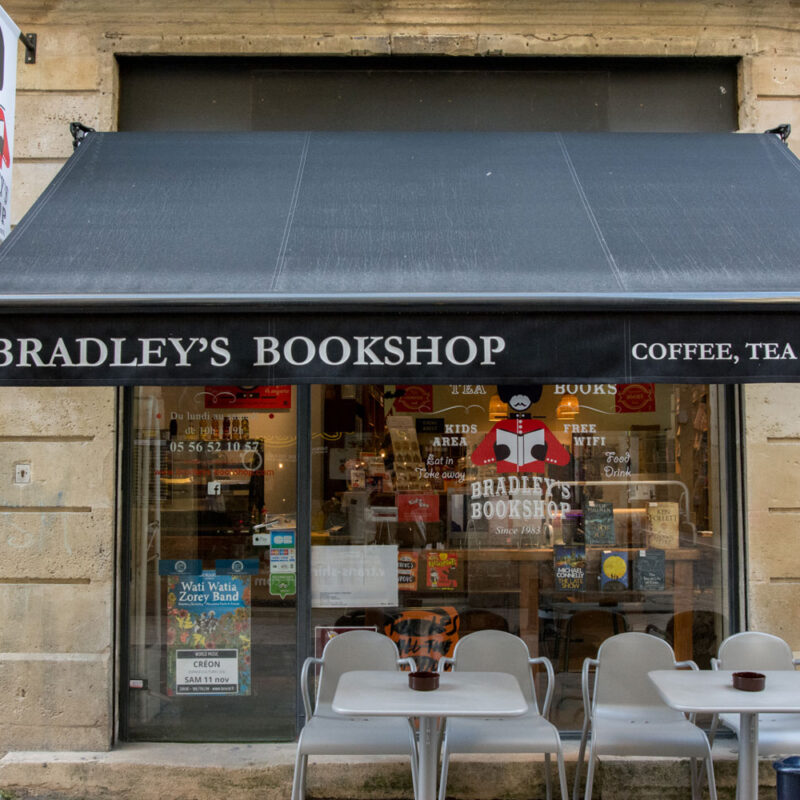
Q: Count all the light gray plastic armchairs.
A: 4